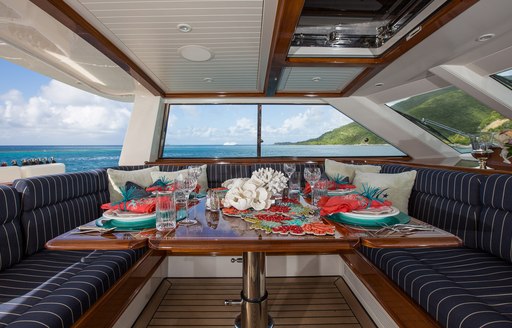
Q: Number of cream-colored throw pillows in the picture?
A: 4